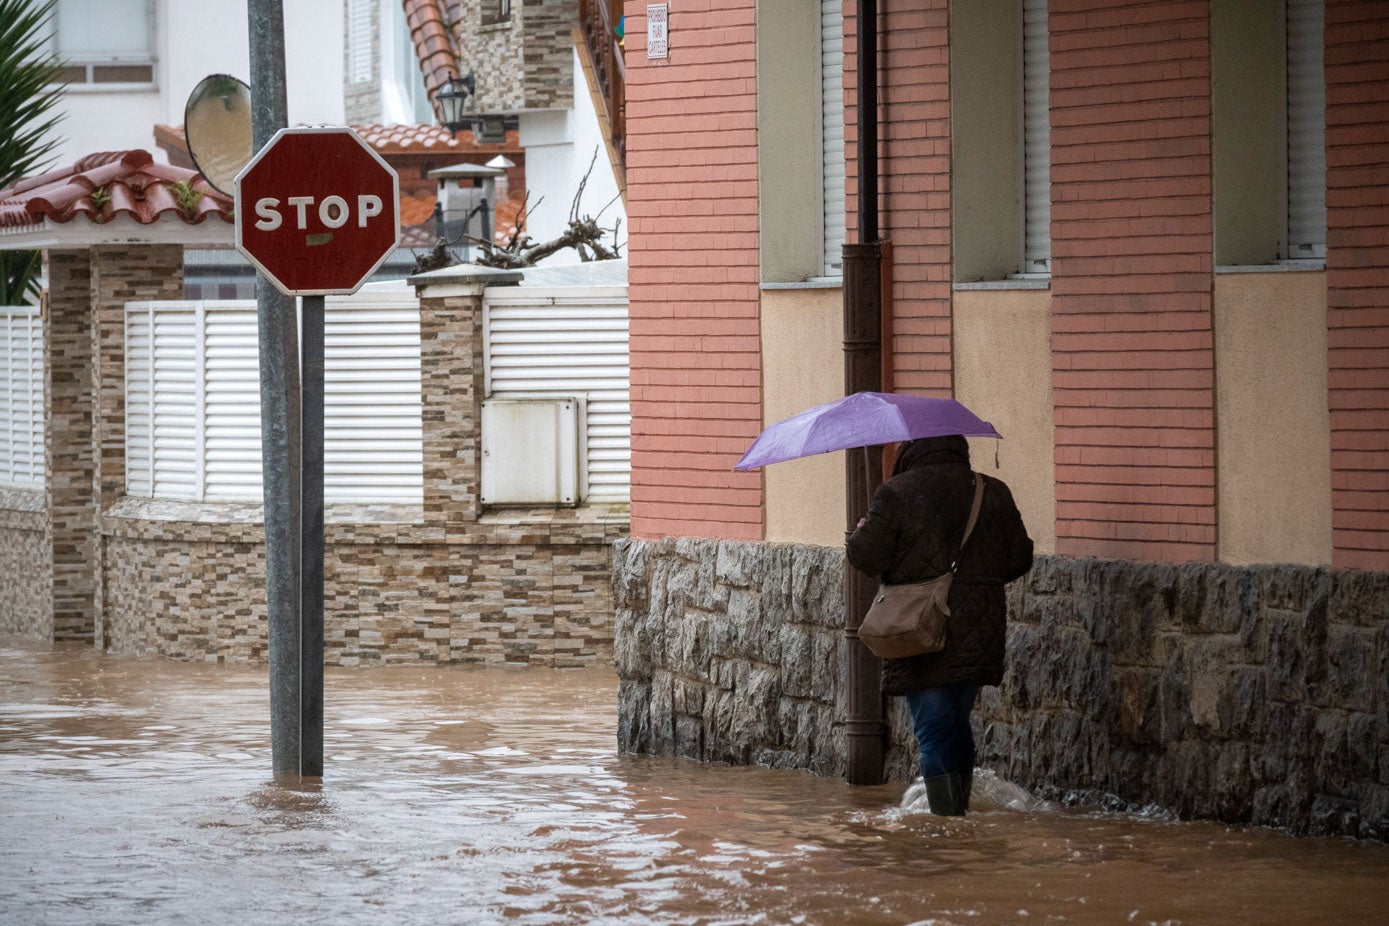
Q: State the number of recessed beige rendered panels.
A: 3